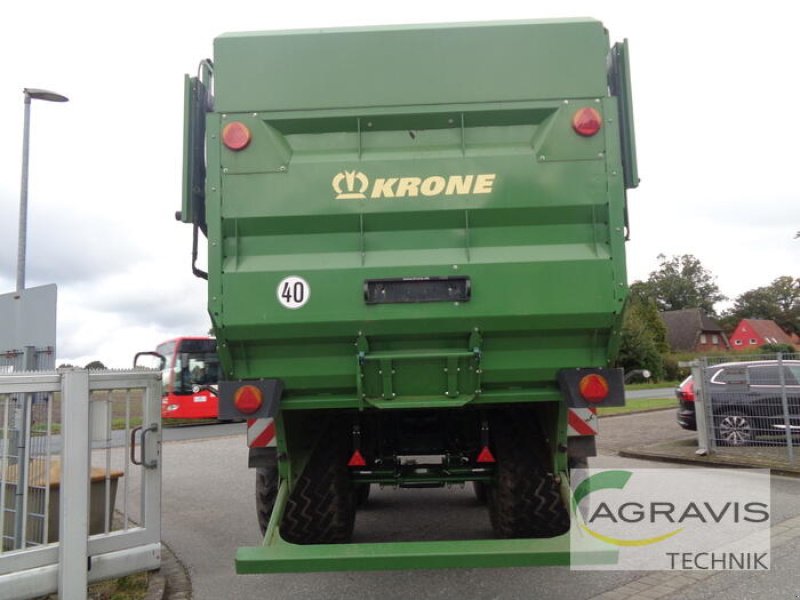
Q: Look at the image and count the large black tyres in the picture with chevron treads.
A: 2